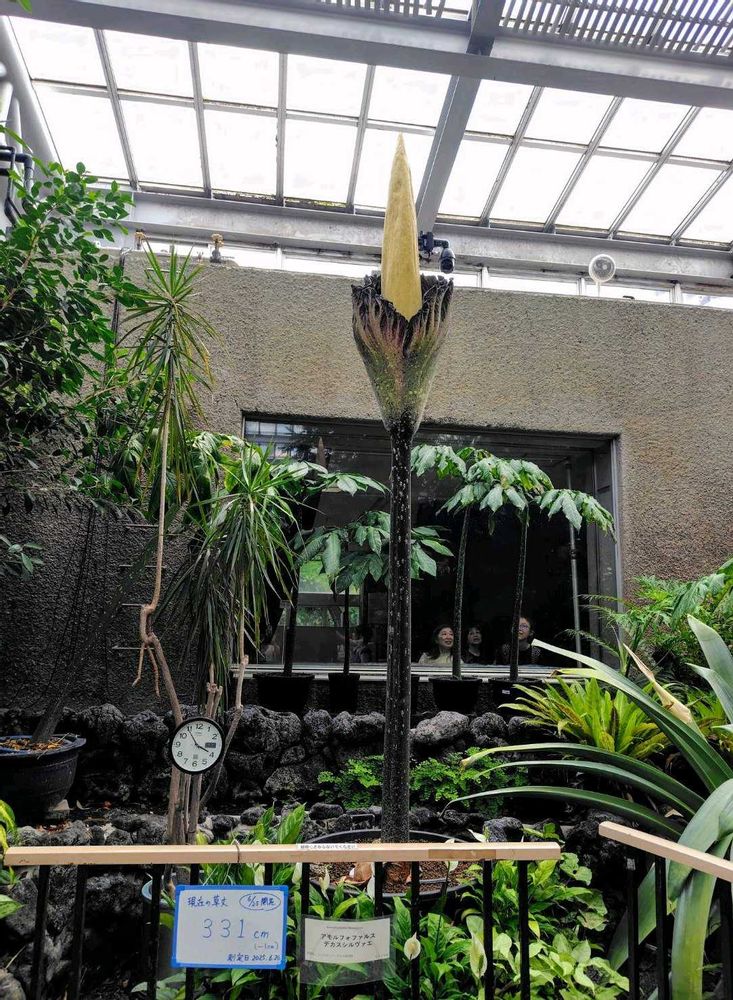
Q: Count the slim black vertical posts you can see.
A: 13